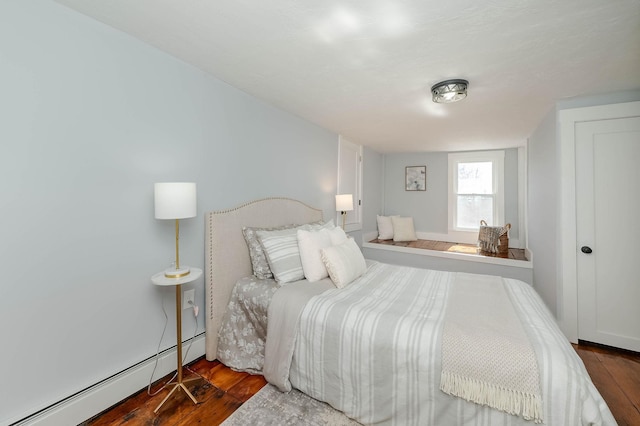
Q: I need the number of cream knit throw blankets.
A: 1